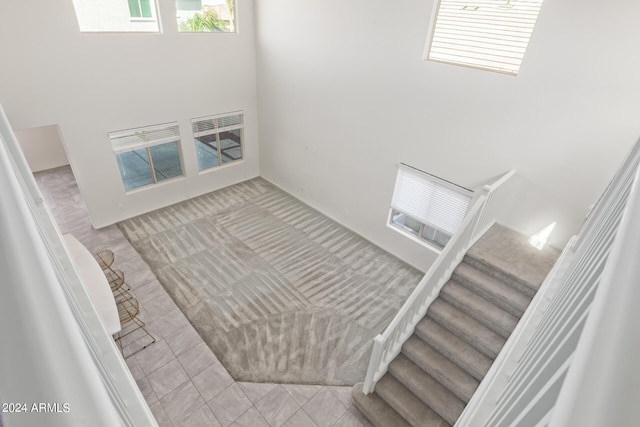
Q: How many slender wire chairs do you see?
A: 3